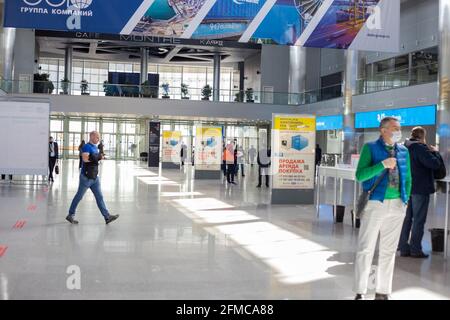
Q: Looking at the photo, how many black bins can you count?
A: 3